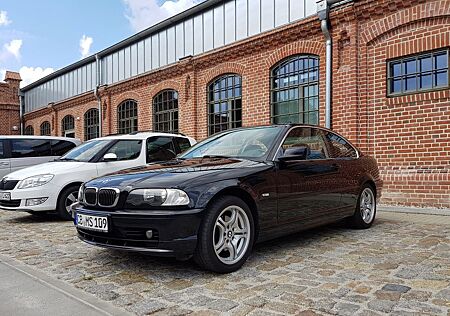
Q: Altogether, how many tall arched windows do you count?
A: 8